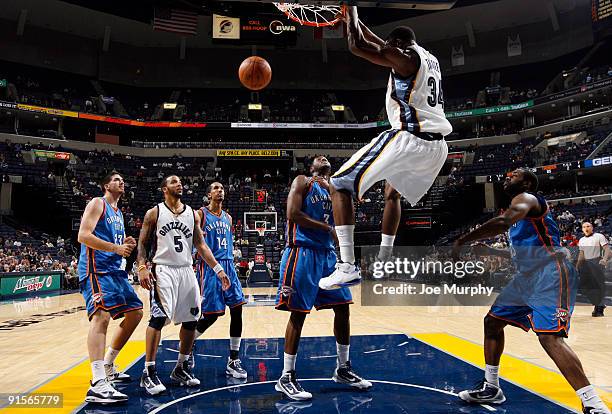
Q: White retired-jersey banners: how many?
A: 2